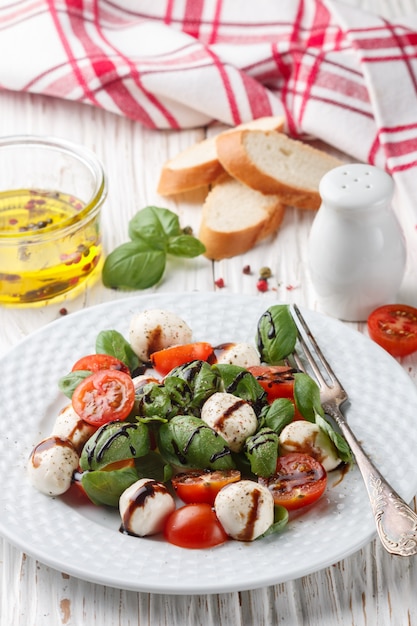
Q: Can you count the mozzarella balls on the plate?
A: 9